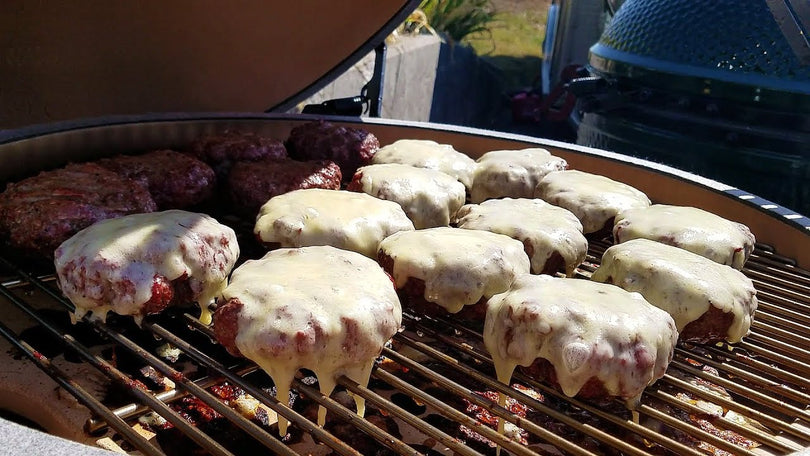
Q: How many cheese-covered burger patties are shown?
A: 12